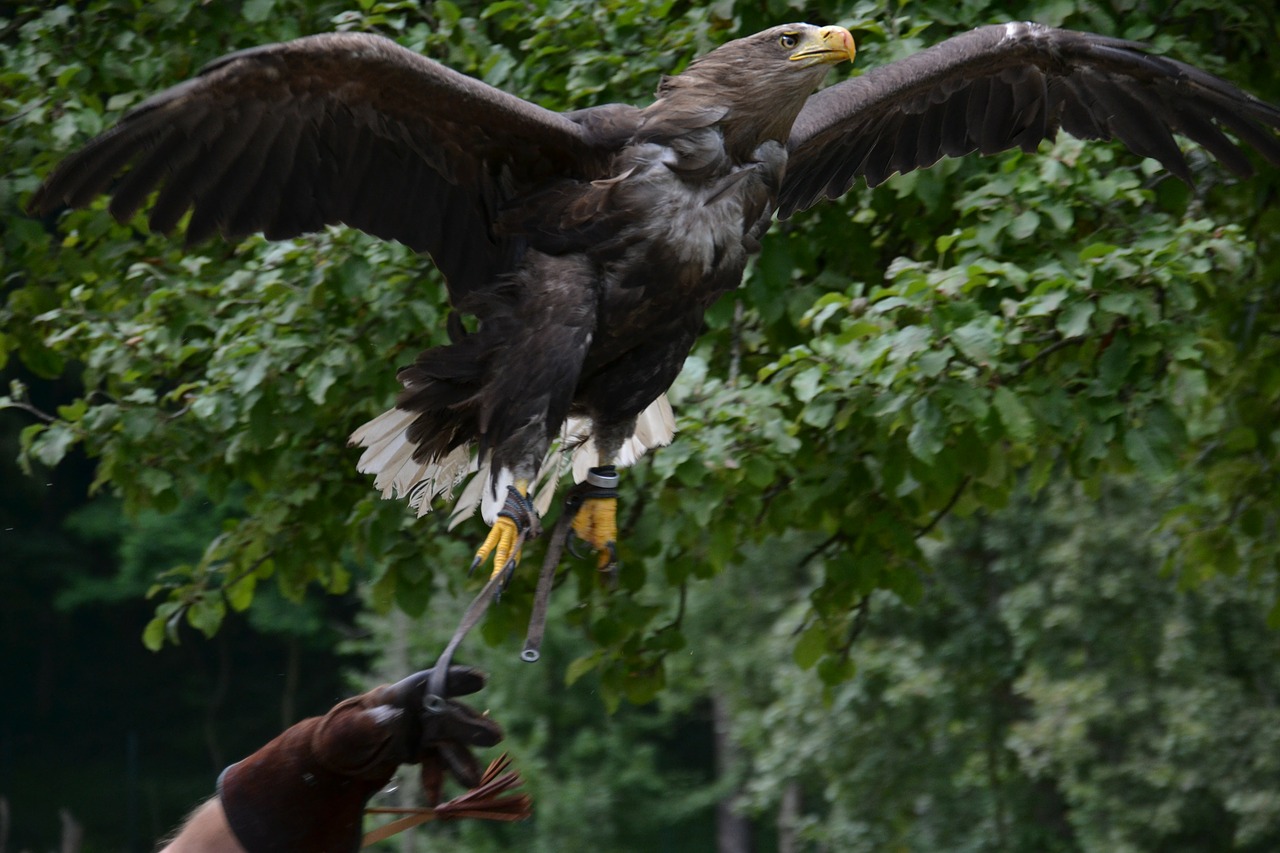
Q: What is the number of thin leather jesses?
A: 2